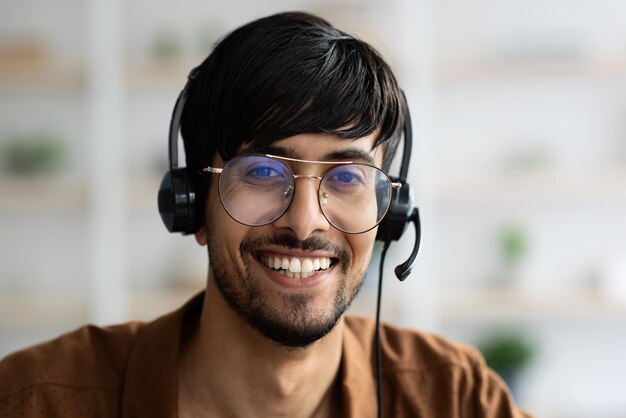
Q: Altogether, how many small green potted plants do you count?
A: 3